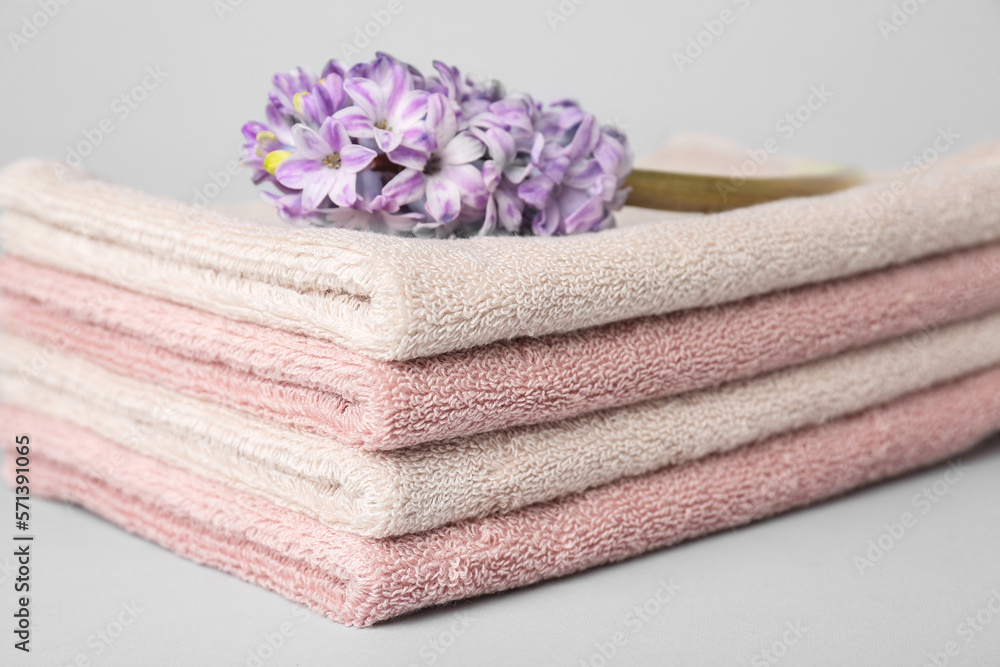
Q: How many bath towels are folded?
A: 4